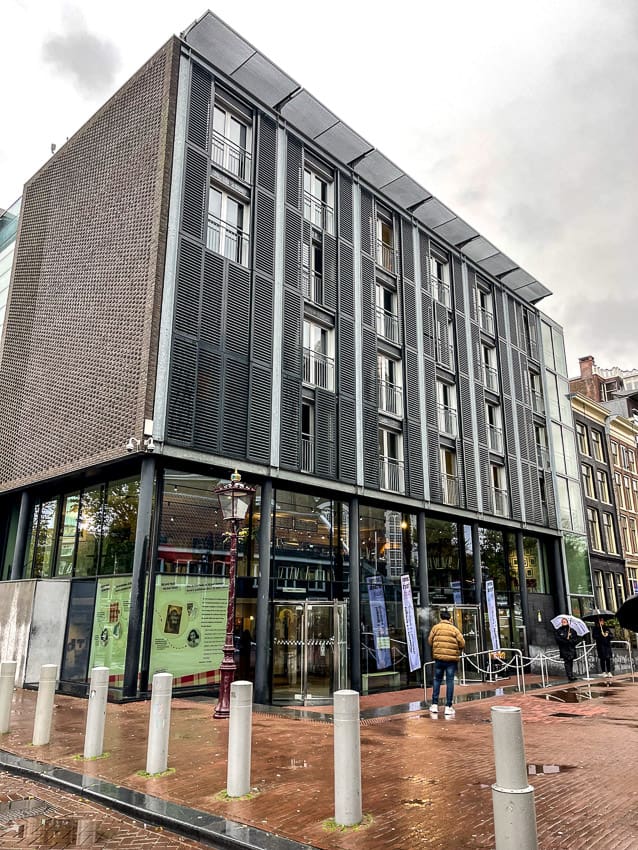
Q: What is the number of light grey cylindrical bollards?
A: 7